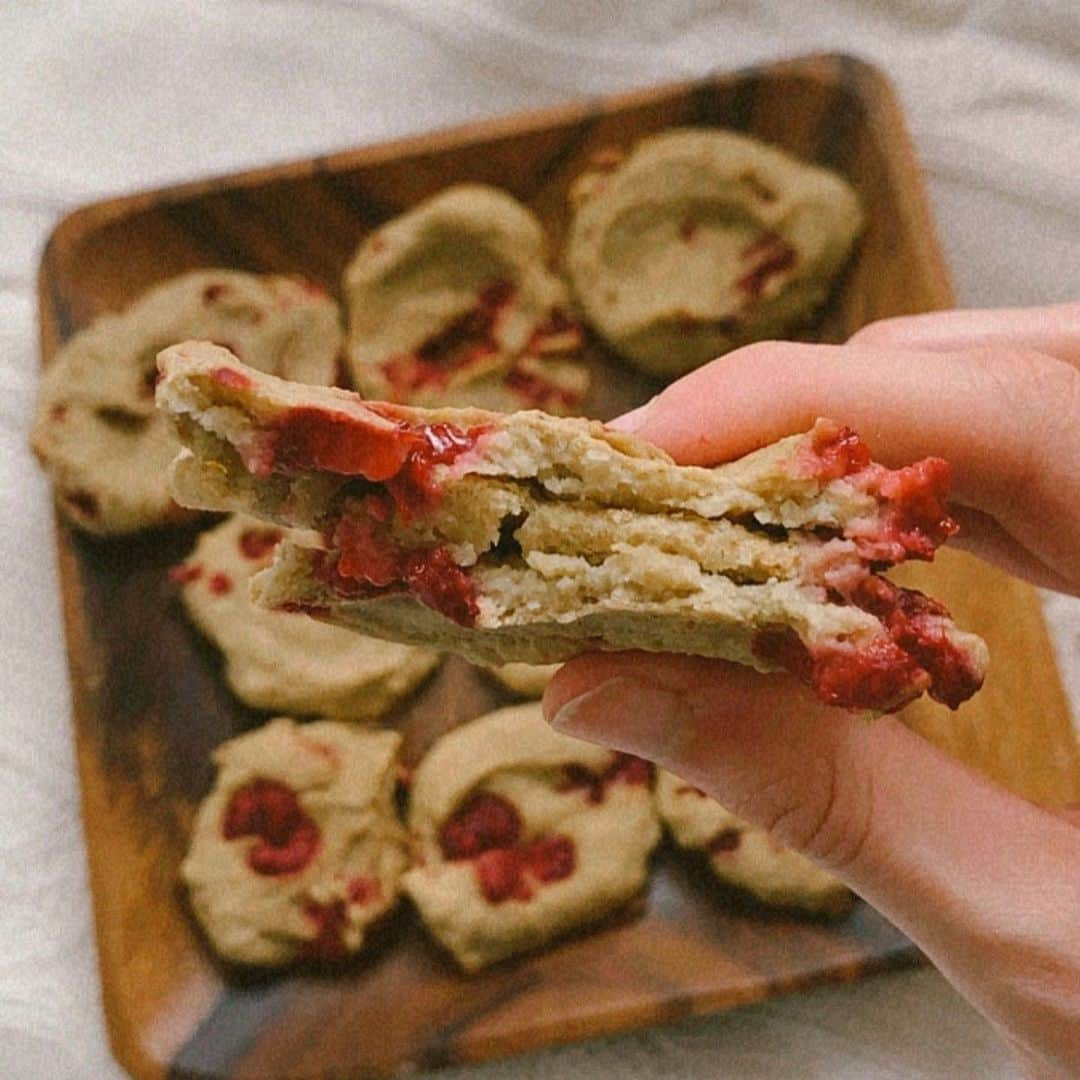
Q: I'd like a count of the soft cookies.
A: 9